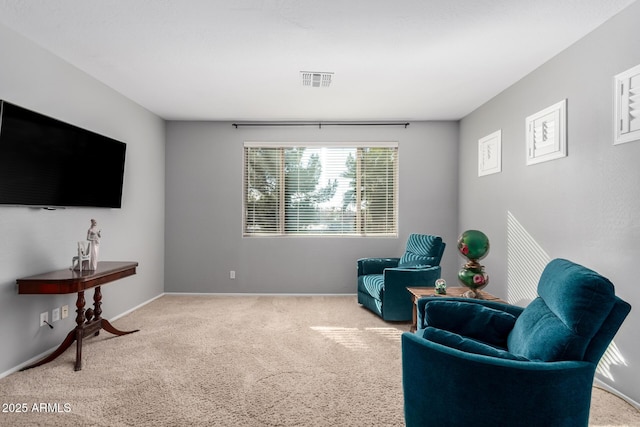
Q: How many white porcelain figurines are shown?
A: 1